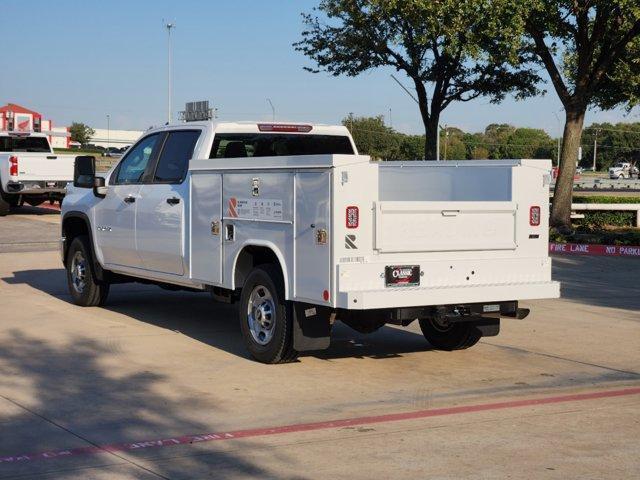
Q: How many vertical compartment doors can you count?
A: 2